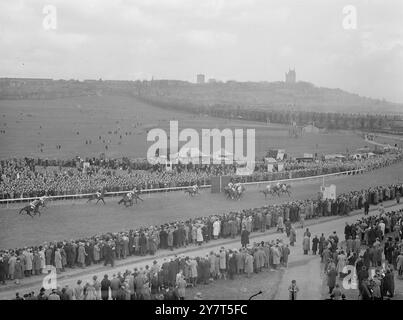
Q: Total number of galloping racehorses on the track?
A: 12